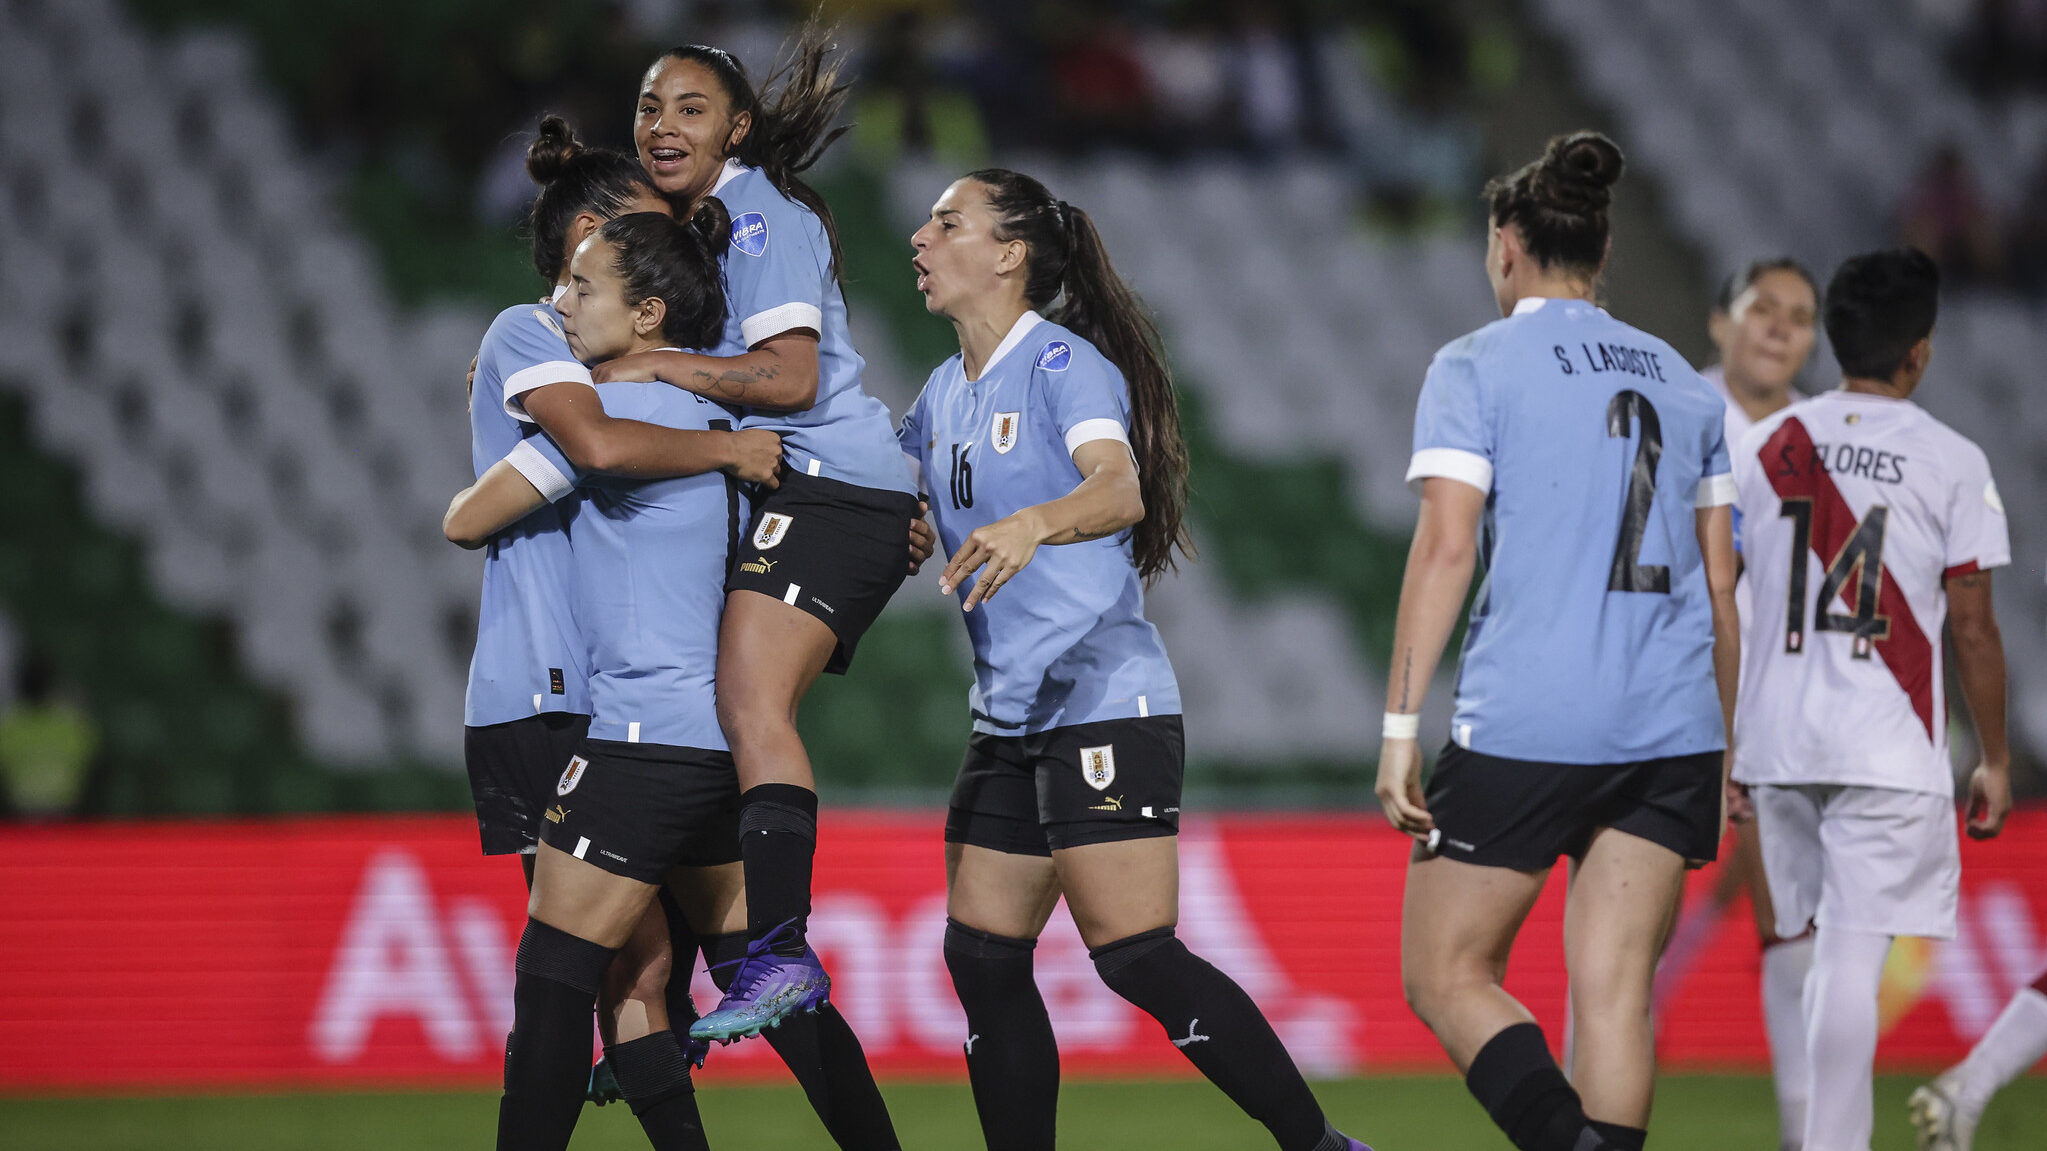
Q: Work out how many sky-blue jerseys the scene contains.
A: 5